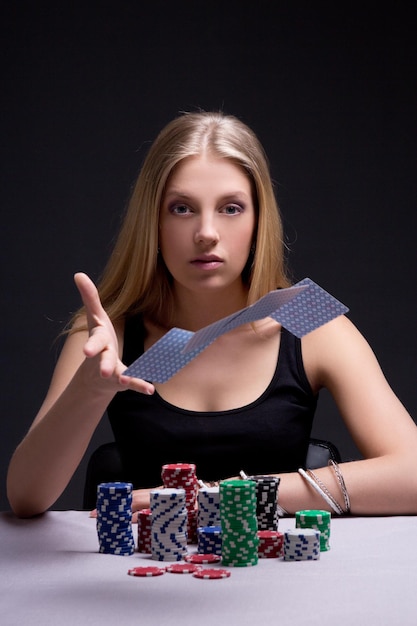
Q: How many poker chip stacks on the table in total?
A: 11